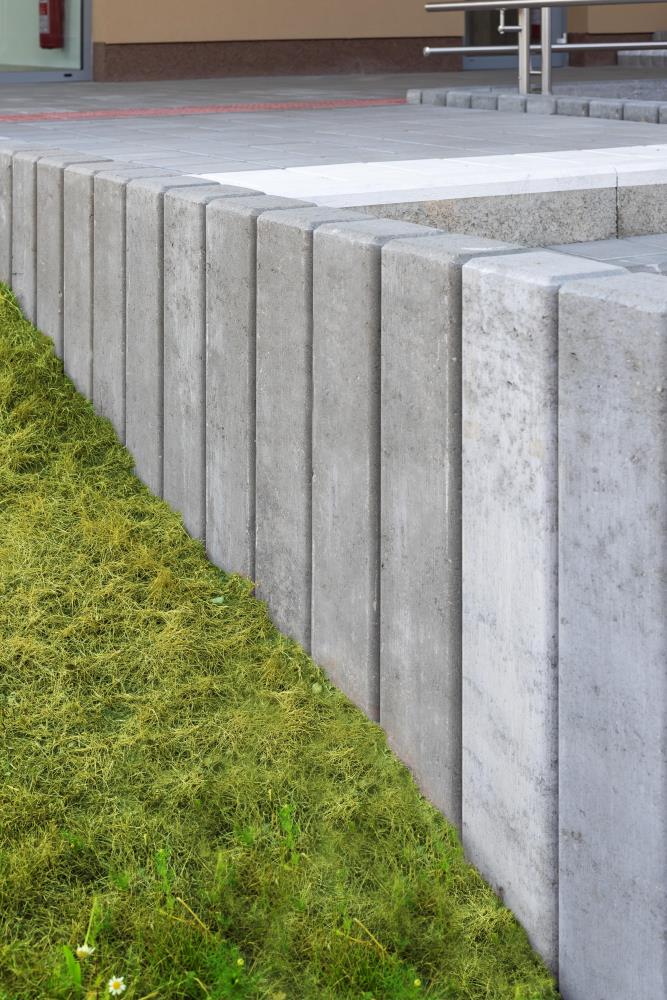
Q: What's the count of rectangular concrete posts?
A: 13